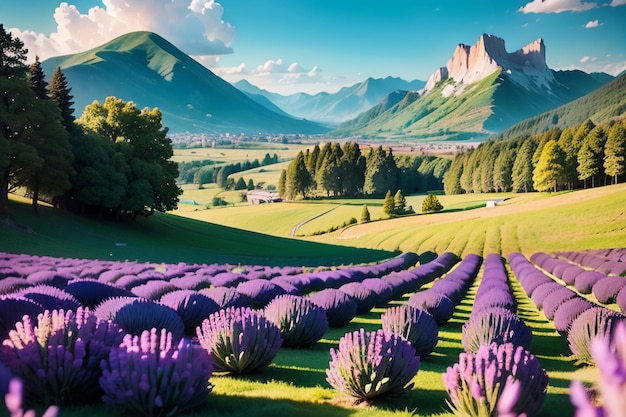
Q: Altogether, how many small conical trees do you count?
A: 3